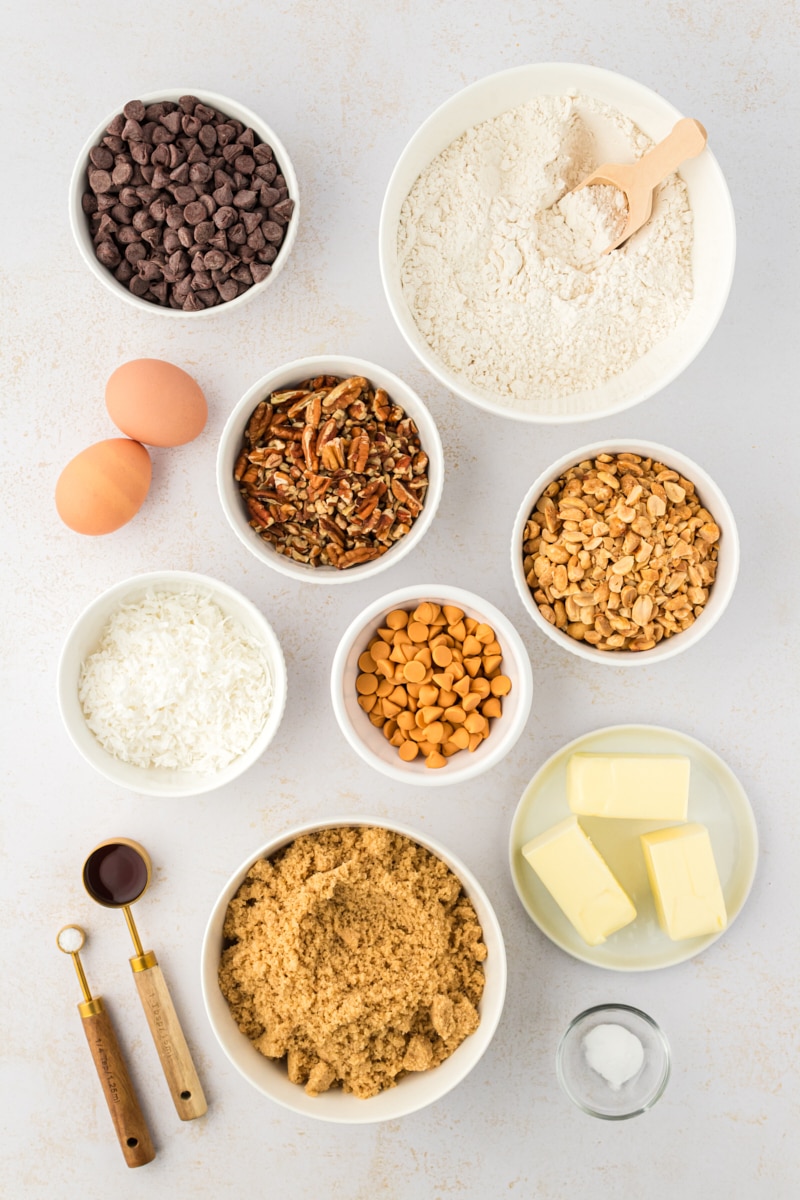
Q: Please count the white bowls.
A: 7